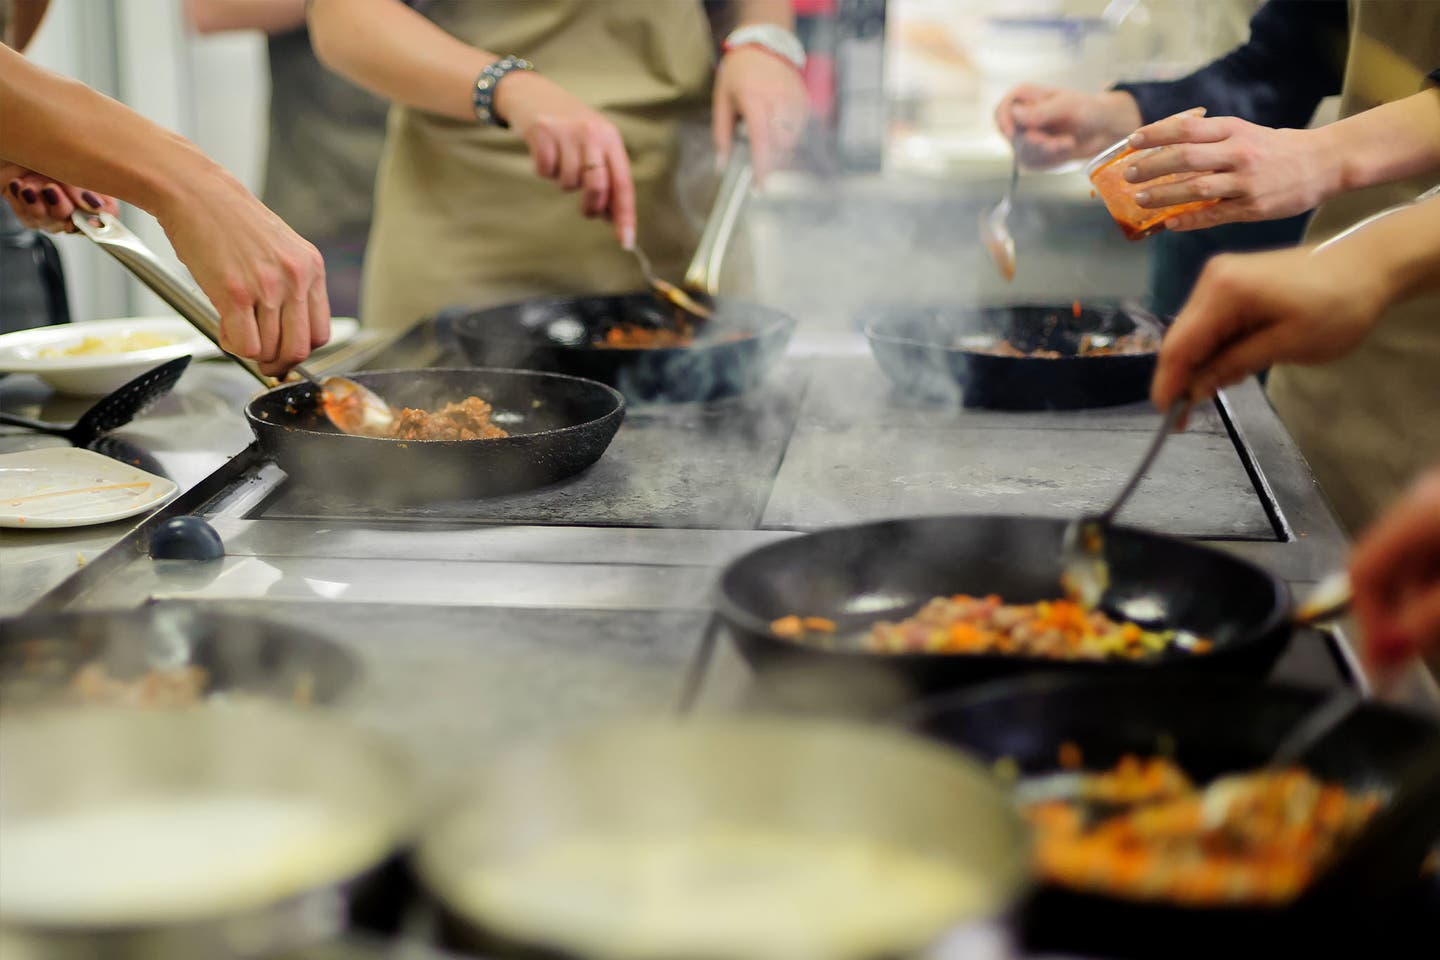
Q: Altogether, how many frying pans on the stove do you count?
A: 6